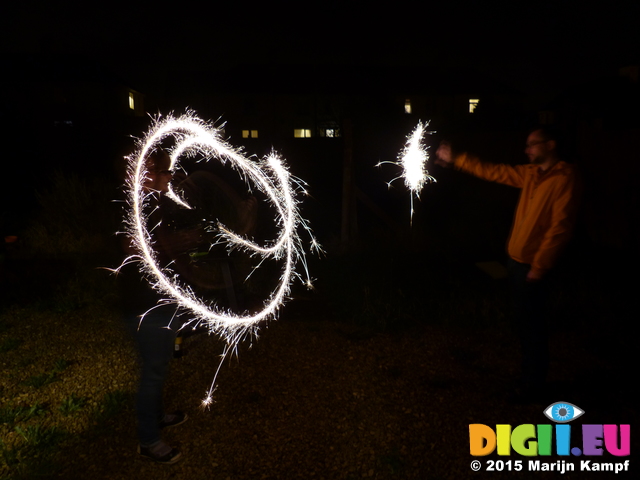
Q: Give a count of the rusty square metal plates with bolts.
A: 0